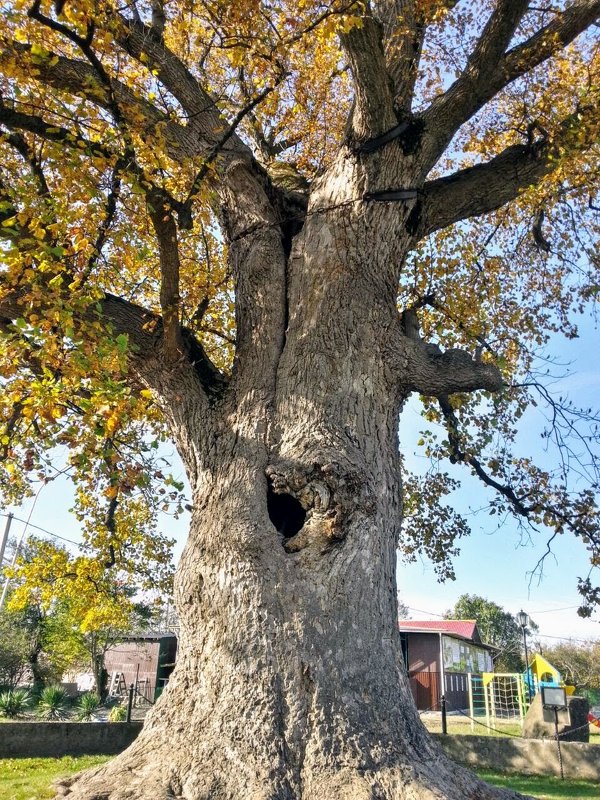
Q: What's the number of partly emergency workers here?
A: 0